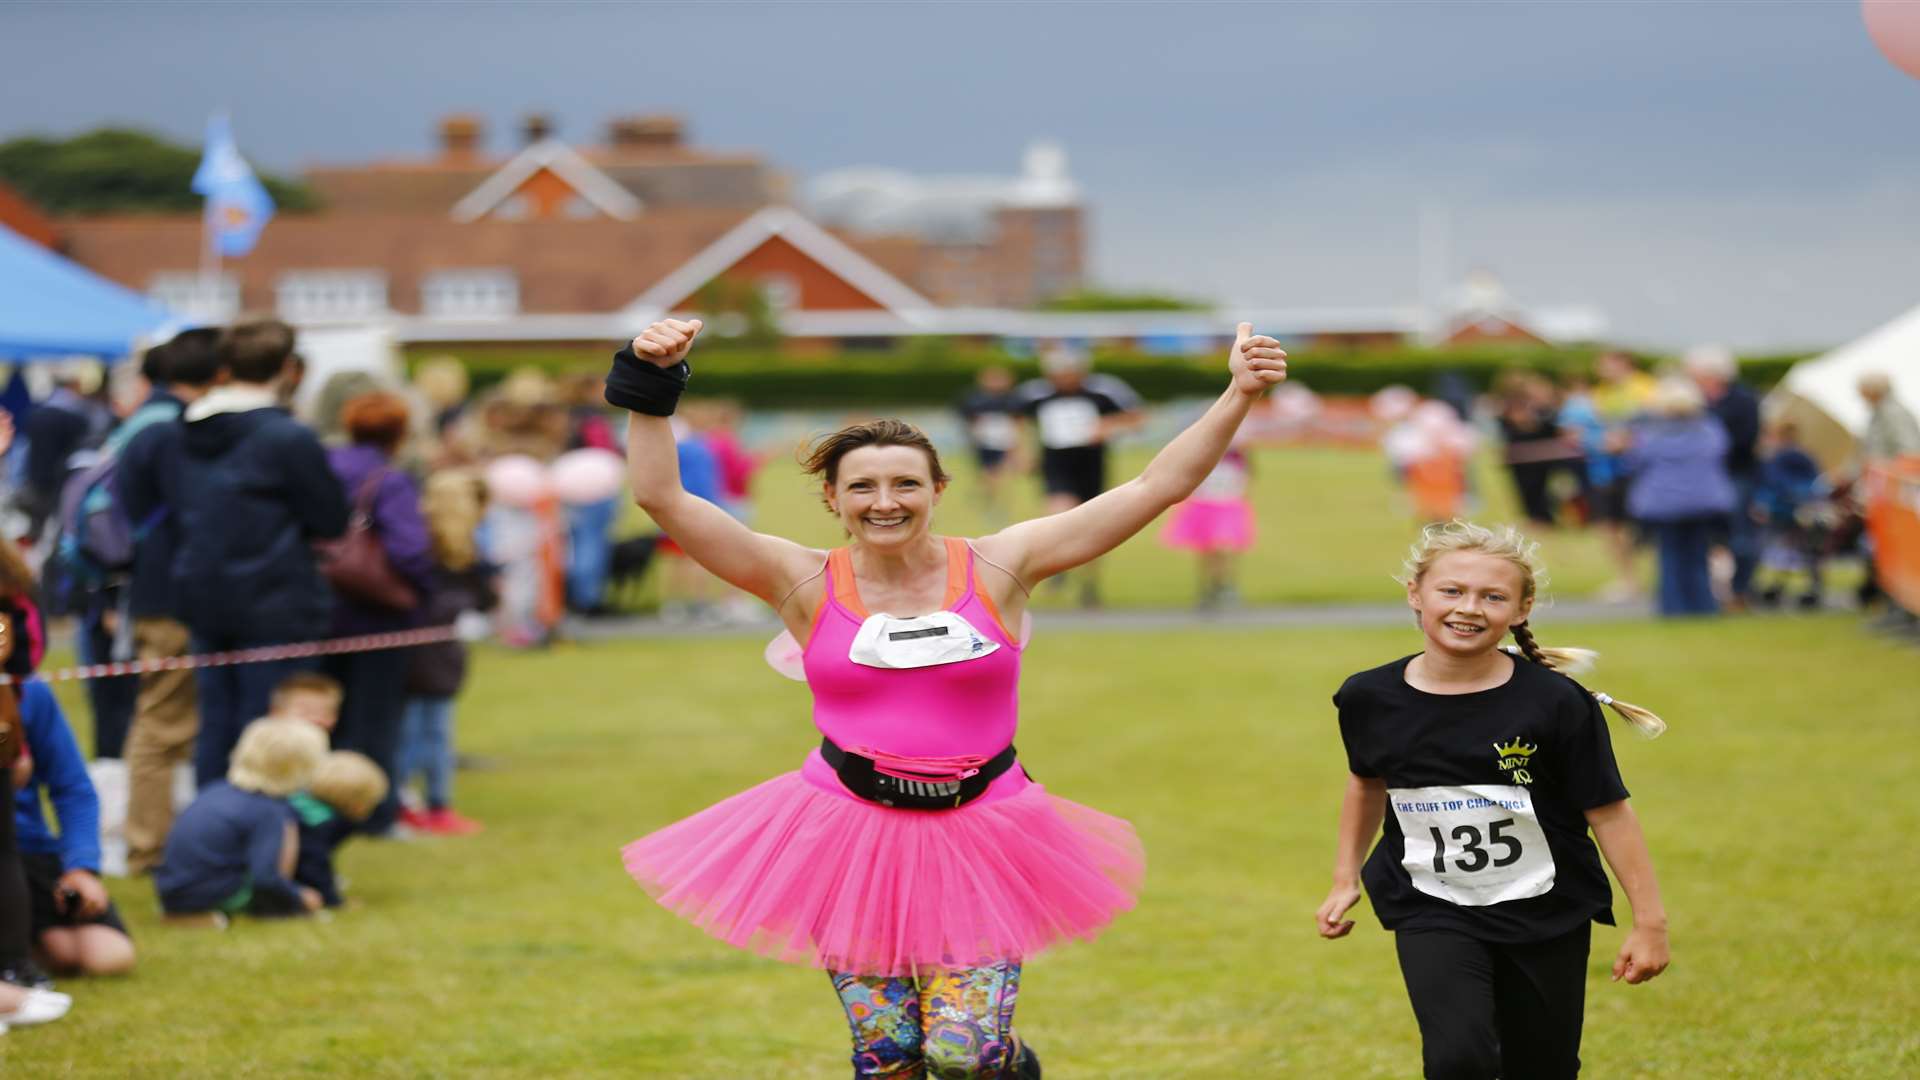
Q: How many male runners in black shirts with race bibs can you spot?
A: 2